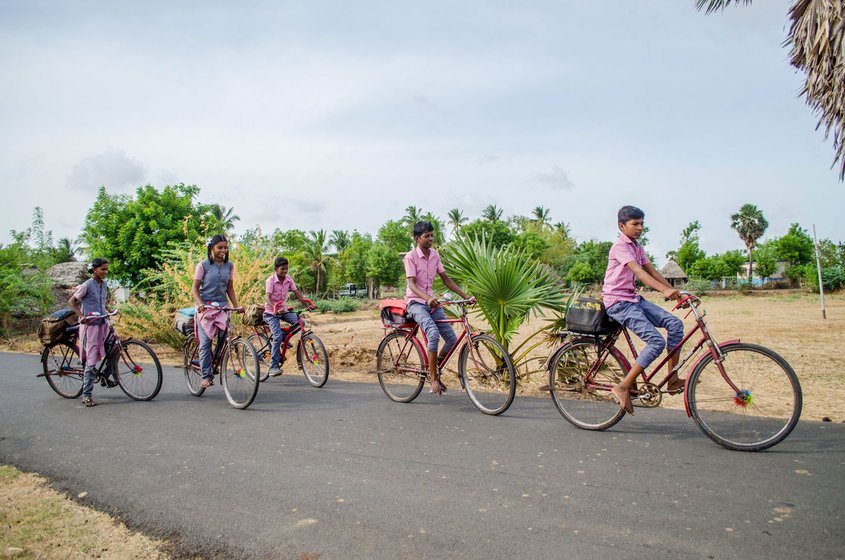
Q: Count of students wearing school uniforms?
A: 5